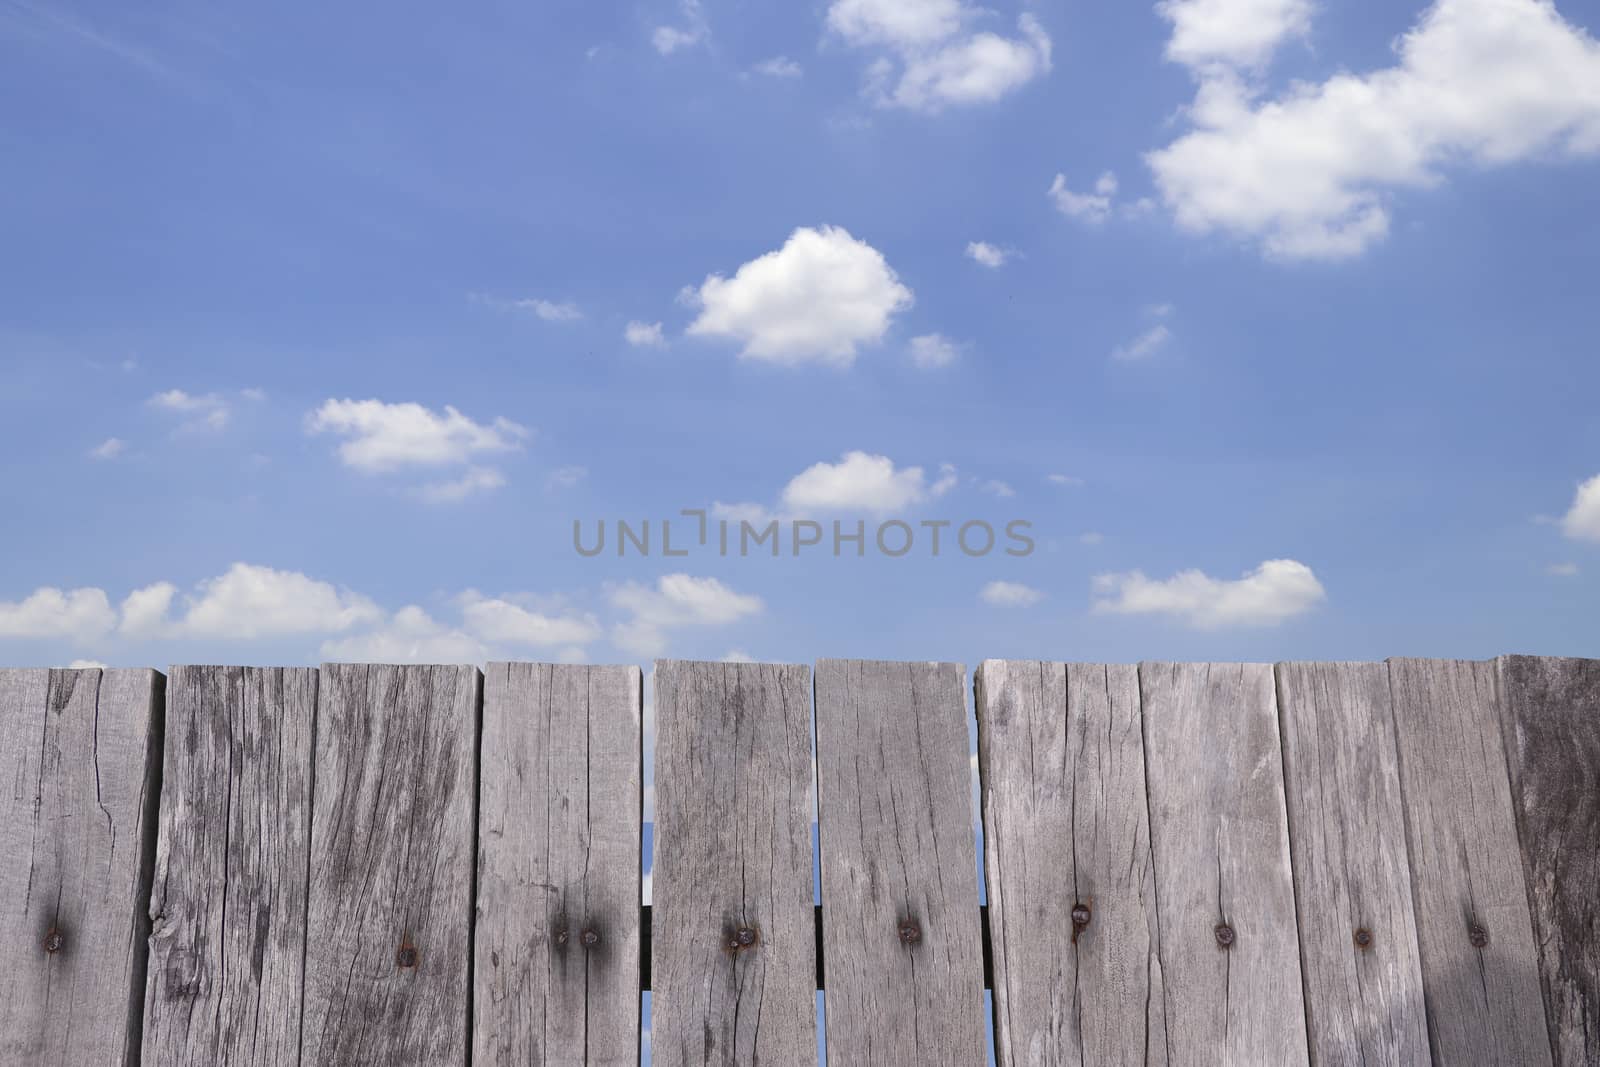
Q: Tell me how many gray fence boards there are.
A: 11